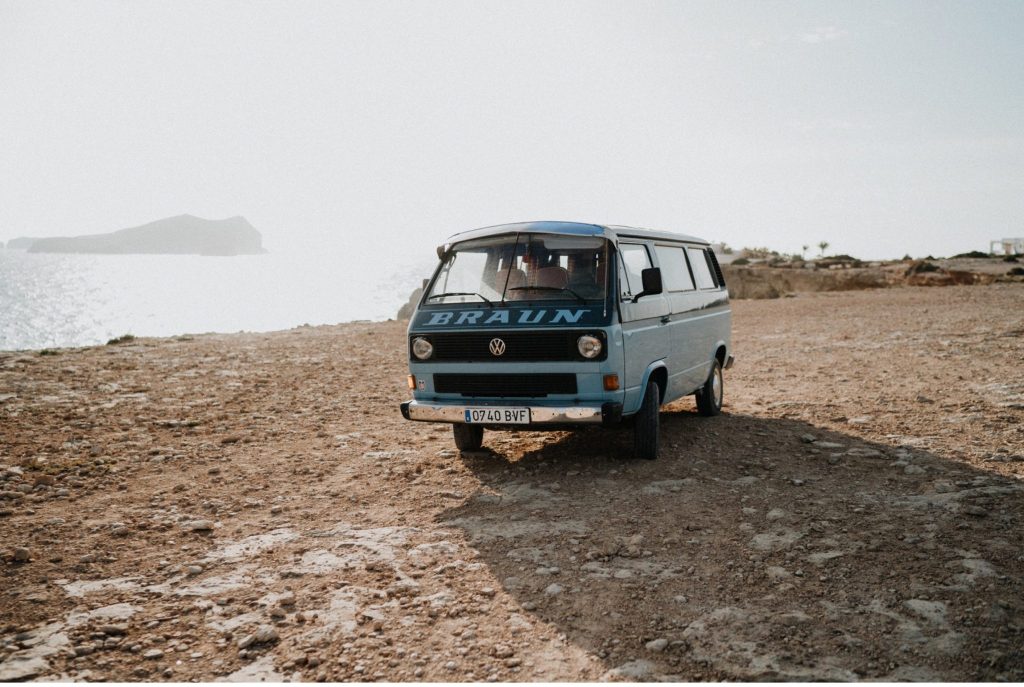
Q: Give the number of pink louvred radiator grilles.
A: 0